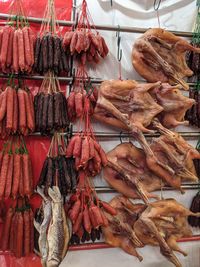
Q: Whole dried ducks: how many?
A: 7